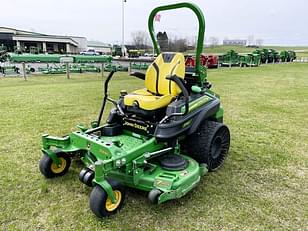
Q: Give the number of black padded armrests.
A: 2